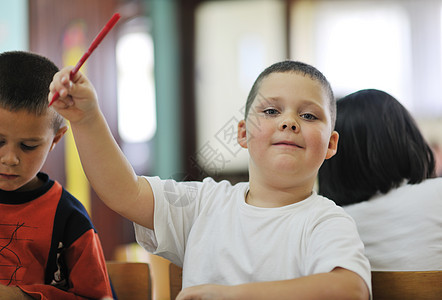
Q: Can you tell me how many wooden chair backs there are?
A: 3